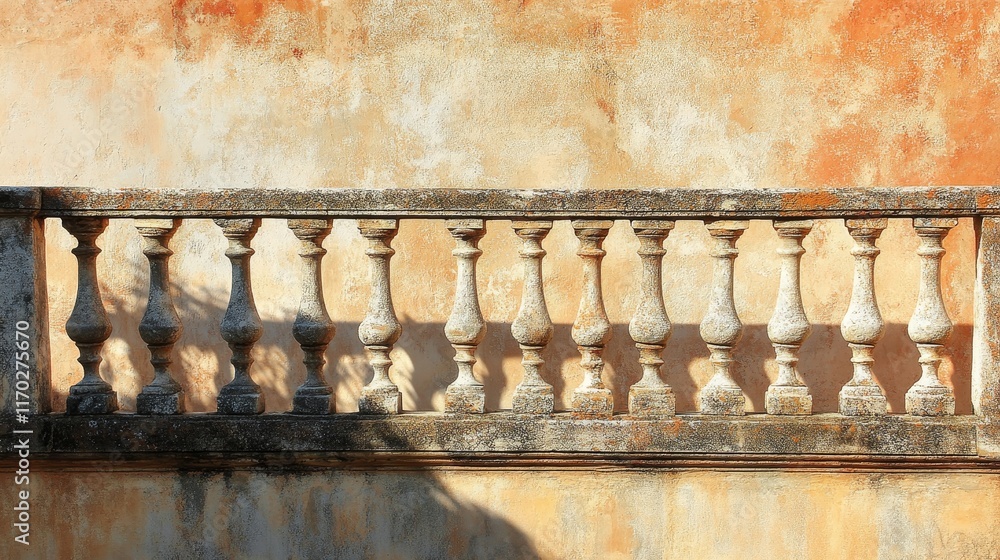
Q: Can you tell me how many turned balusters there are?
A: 13